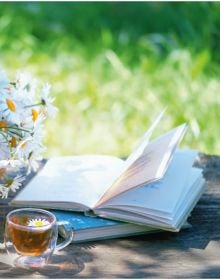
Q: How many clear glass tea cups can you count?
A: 1